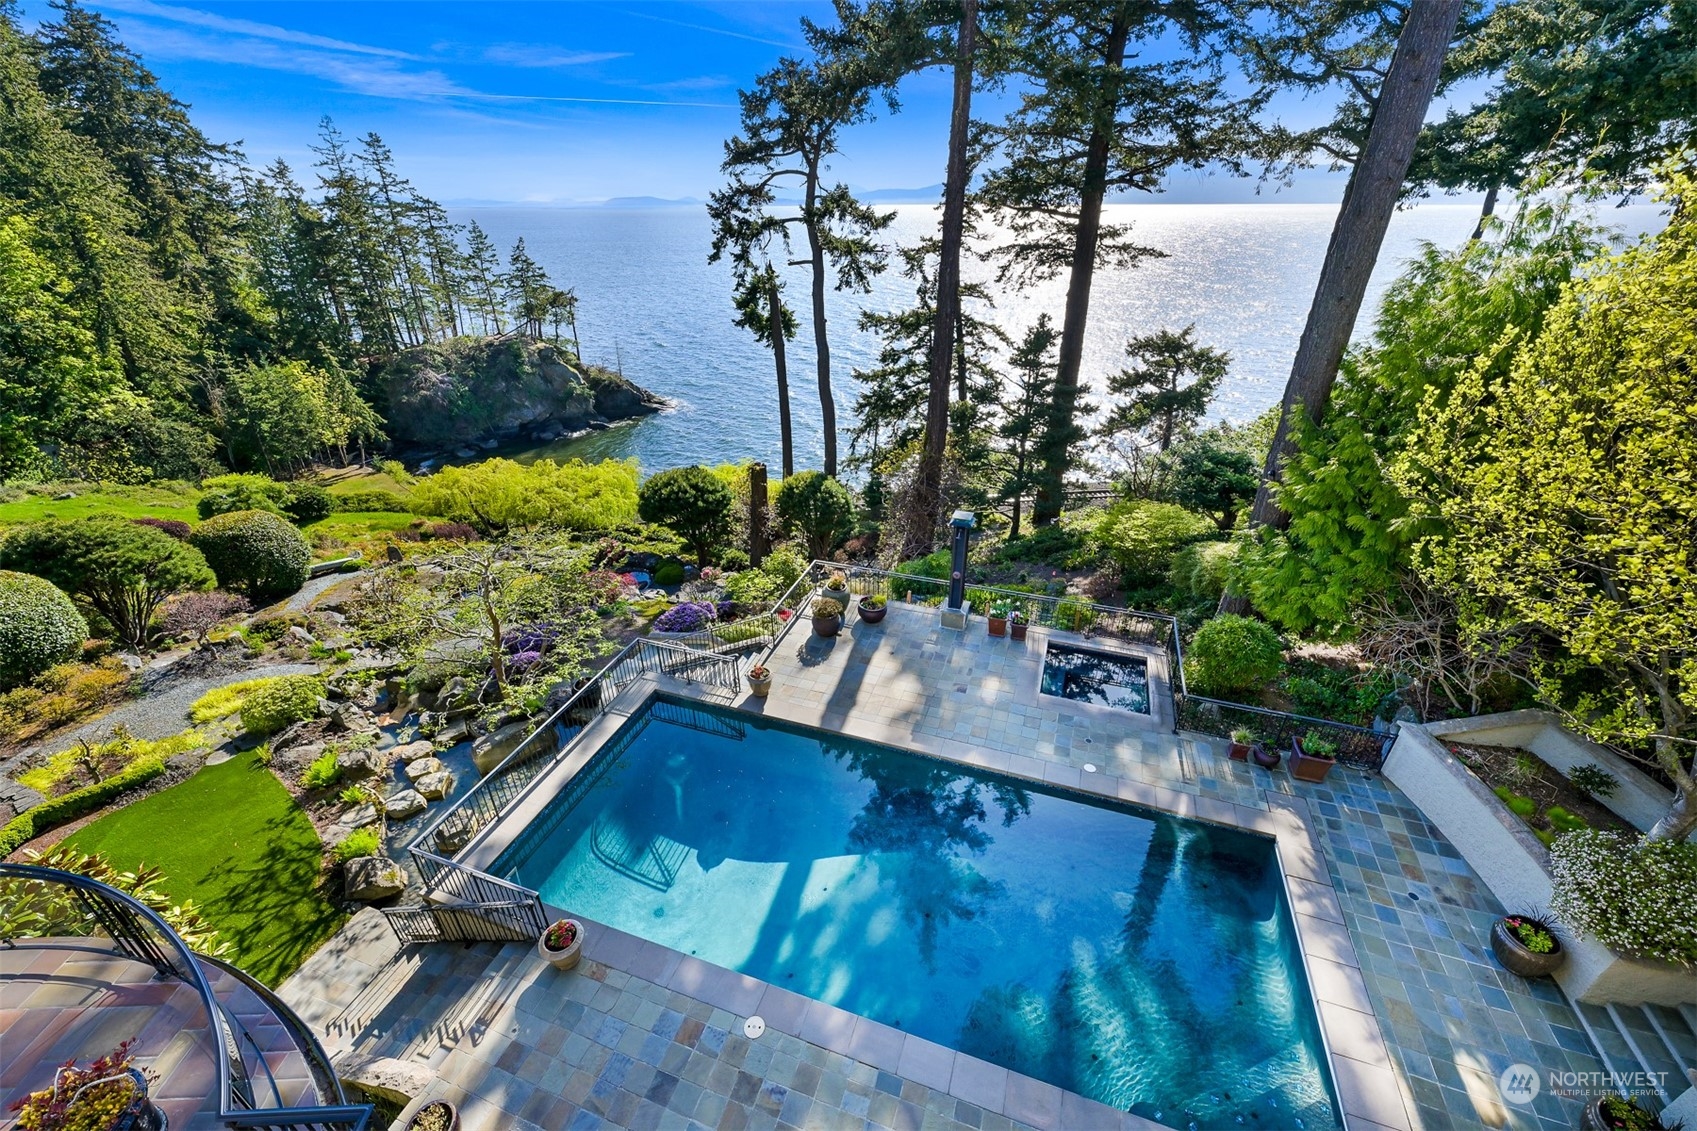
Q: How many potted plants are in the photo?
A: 14